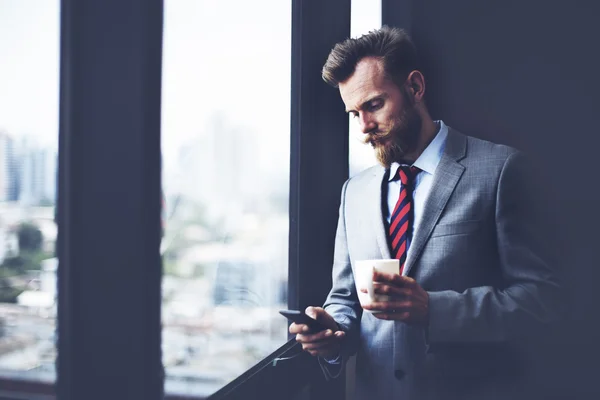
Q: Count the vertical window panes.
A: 3